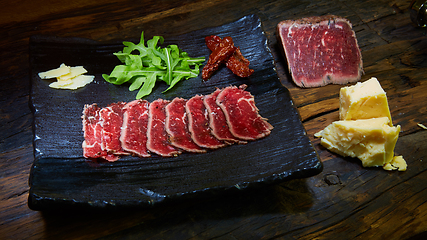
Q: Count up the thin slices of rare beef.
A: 8